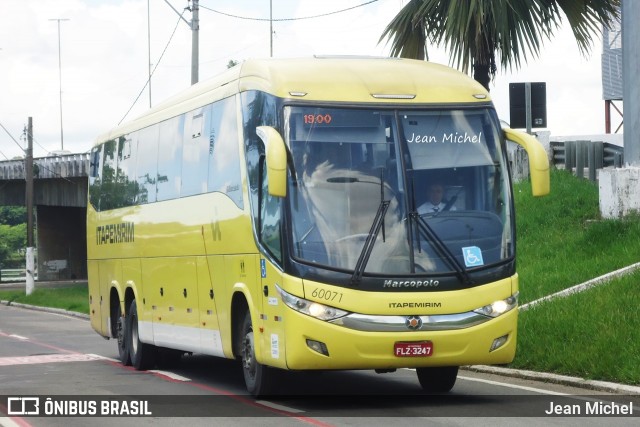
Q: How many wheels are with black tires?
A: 4